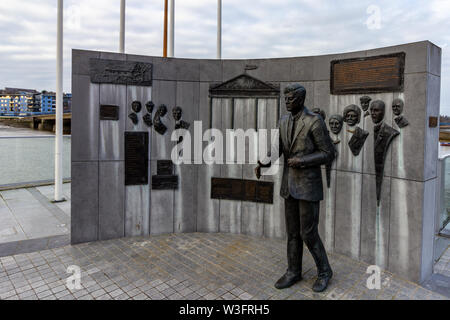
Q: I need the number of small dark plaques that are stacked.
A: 2